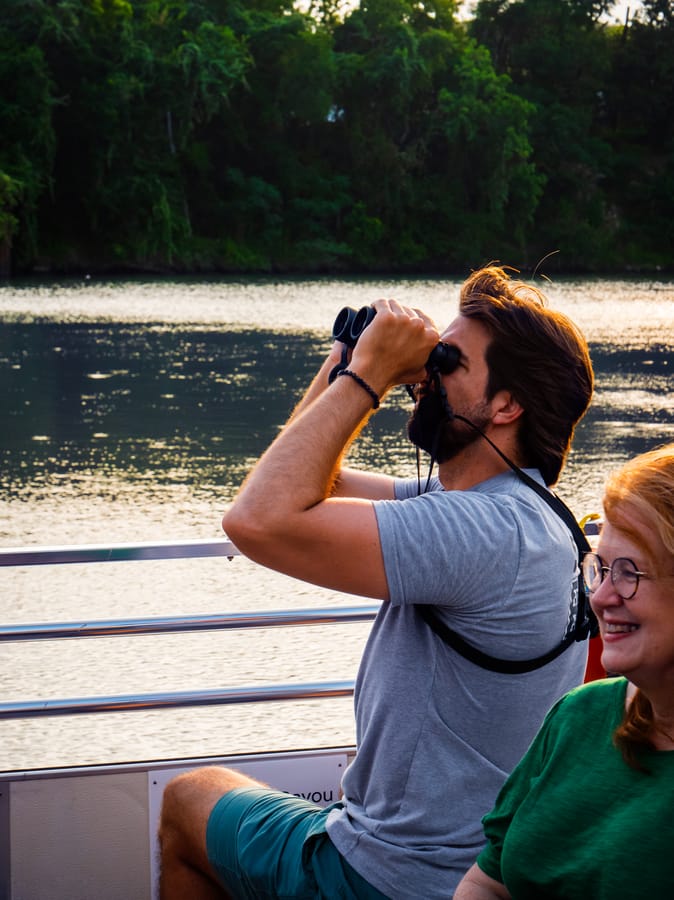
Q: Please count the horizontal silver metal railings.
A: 3